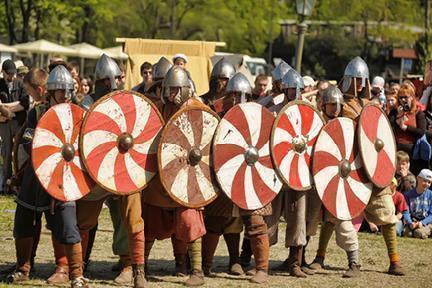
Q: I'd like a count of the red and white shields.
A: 7